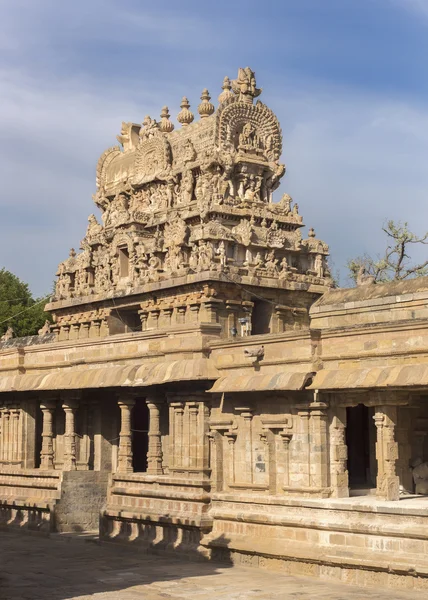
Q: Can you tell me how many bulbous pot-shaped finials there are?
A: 5